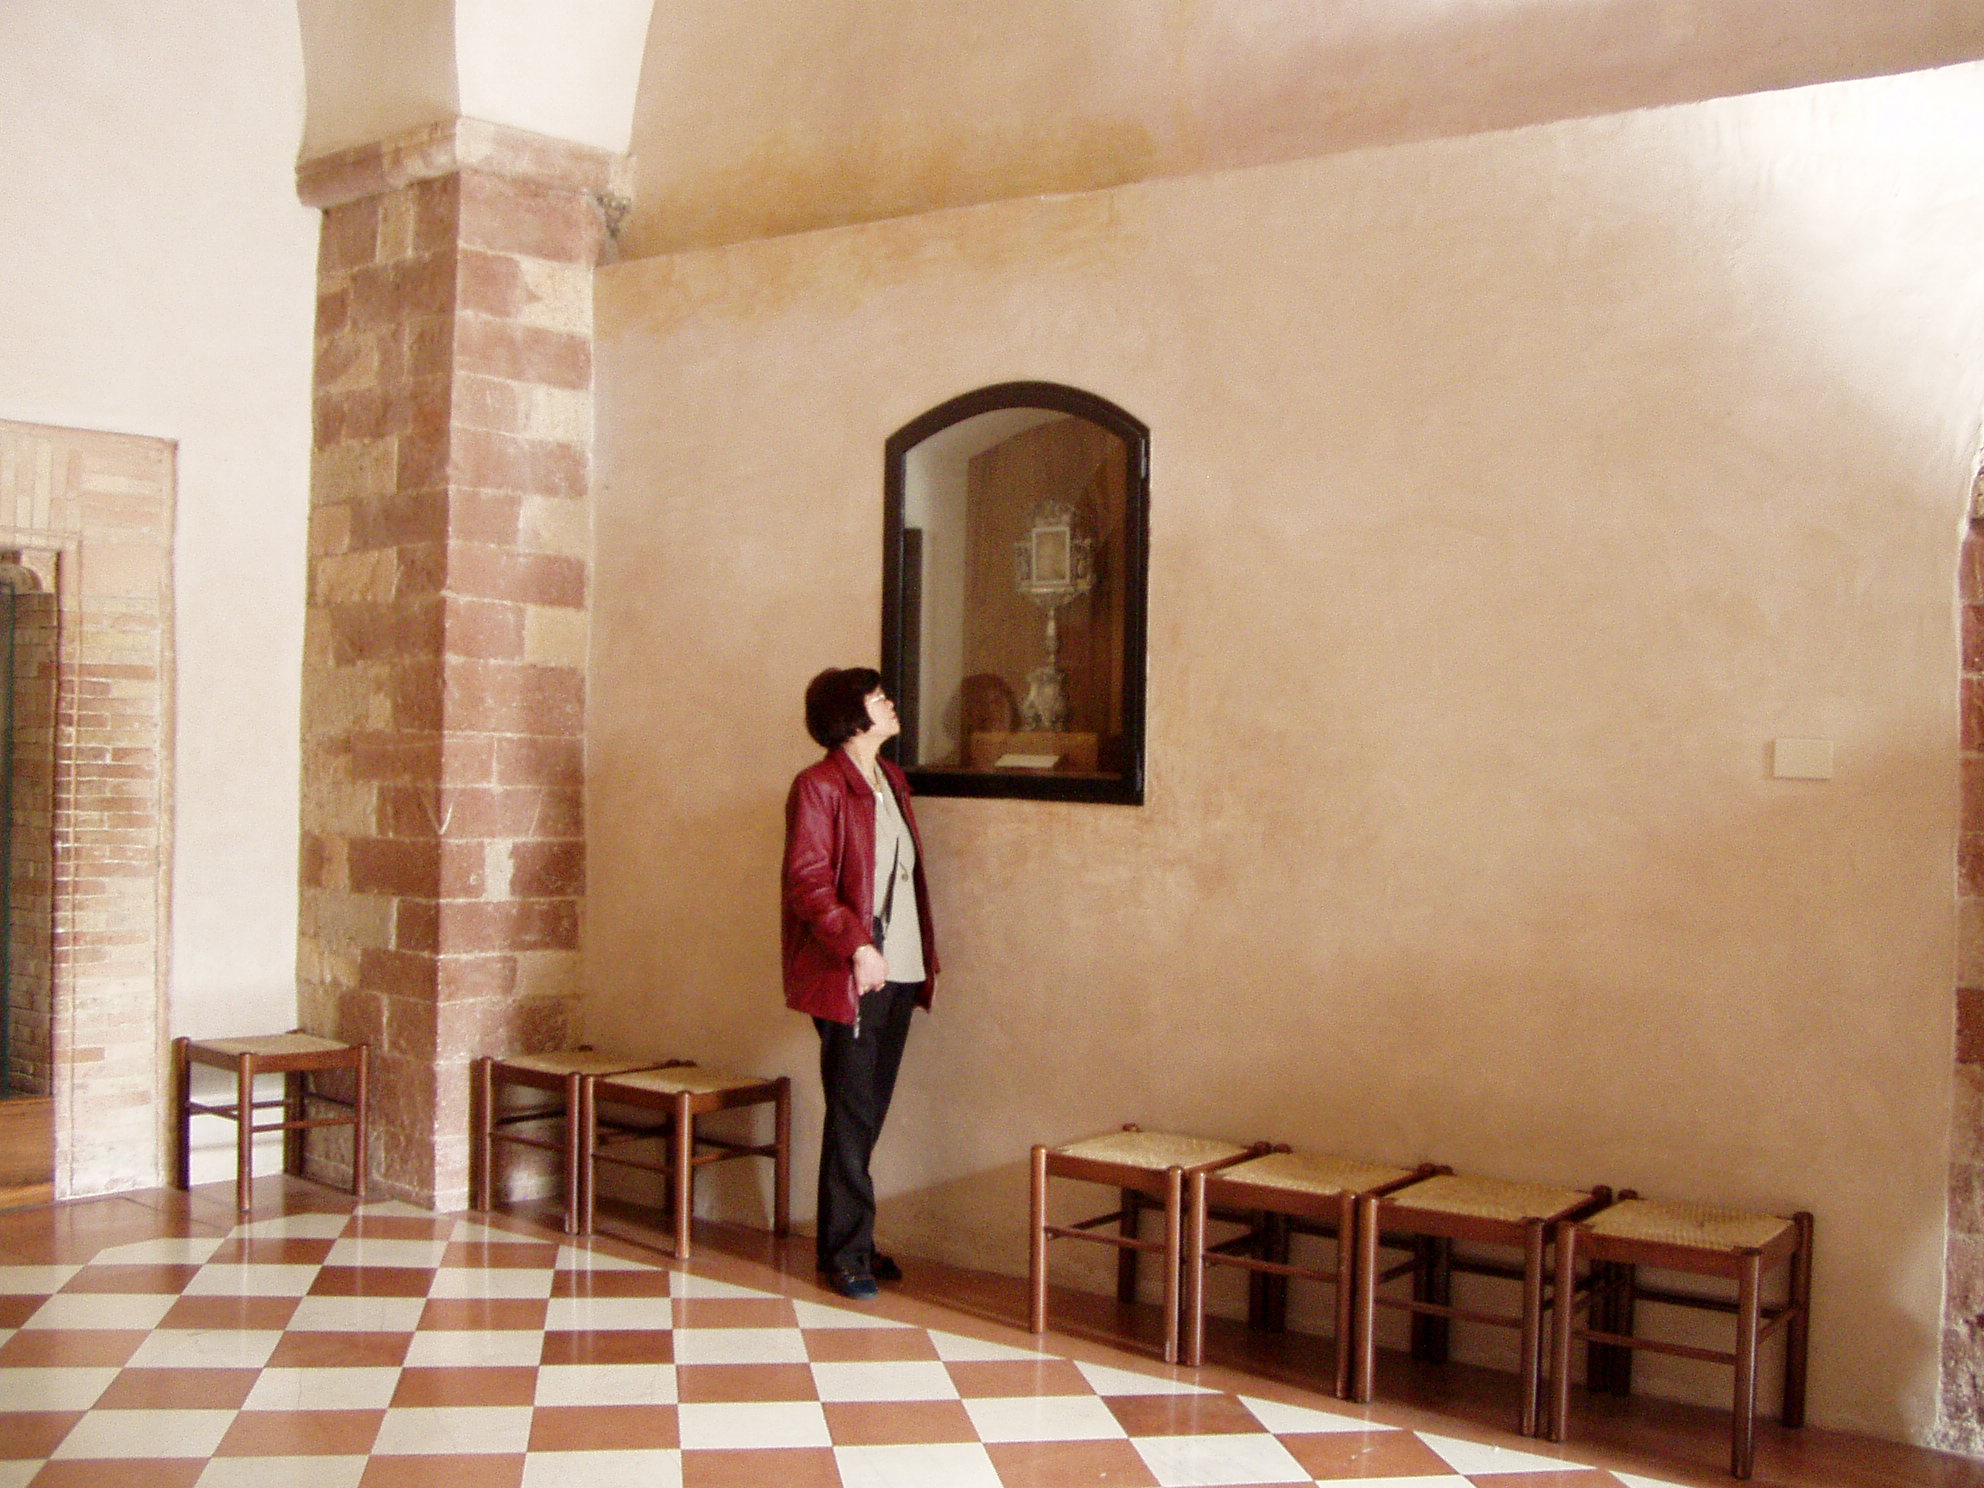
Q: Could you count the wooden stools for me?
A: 7